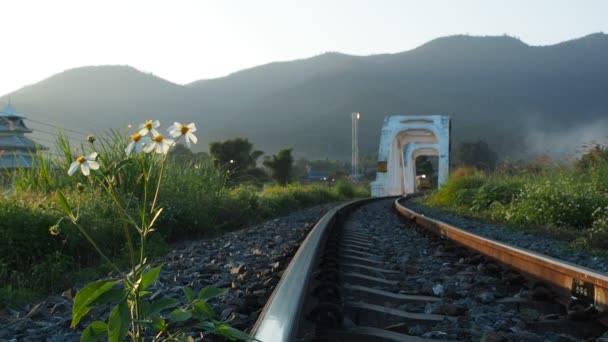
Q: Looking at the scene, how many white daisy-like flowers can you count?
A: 5